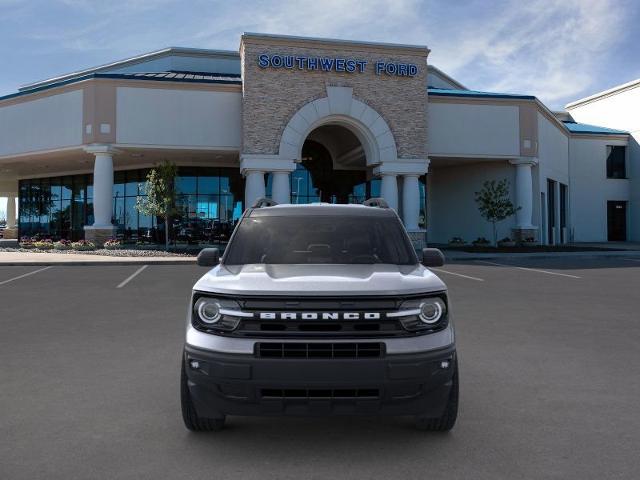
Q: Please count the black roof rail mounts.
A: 2